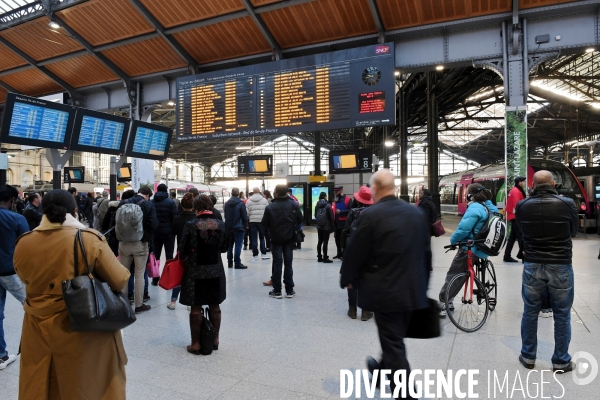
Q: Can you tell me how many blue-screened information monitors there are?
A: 3